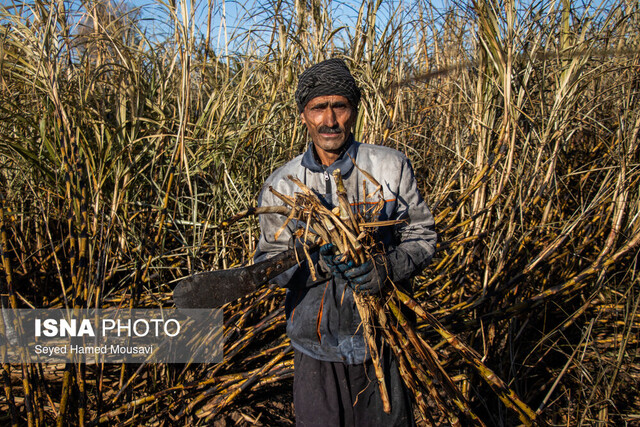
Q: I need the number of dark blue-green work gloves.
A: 2